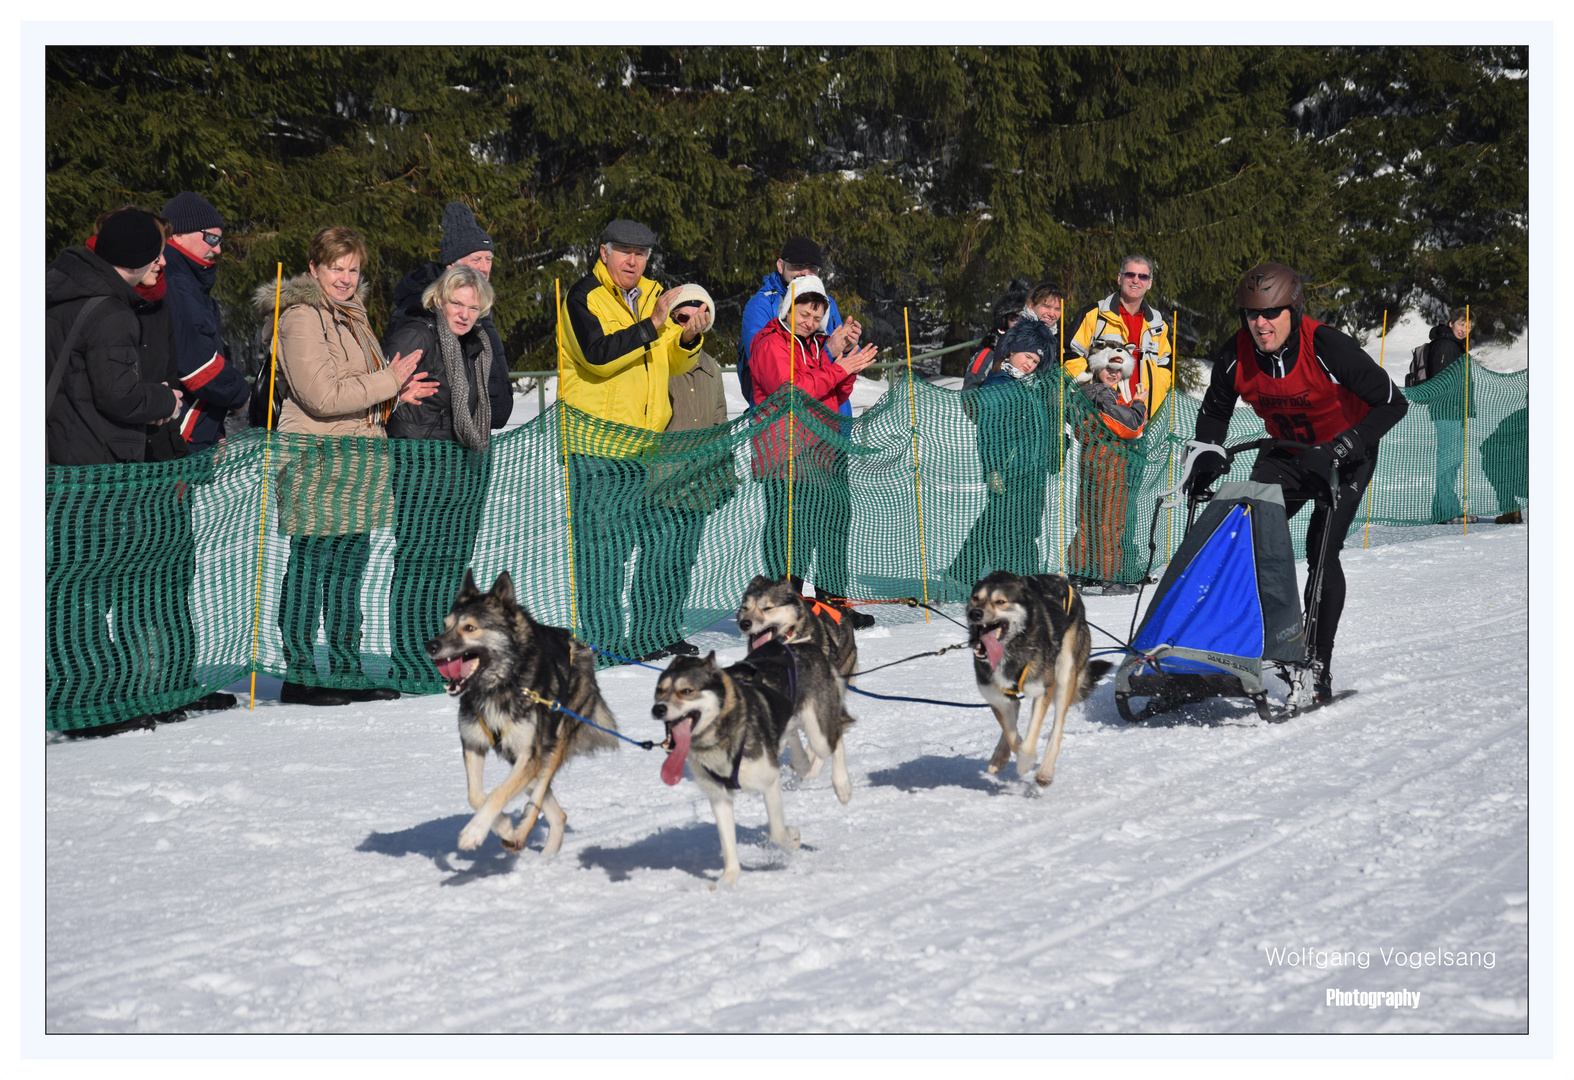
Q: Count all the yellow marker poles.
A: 8